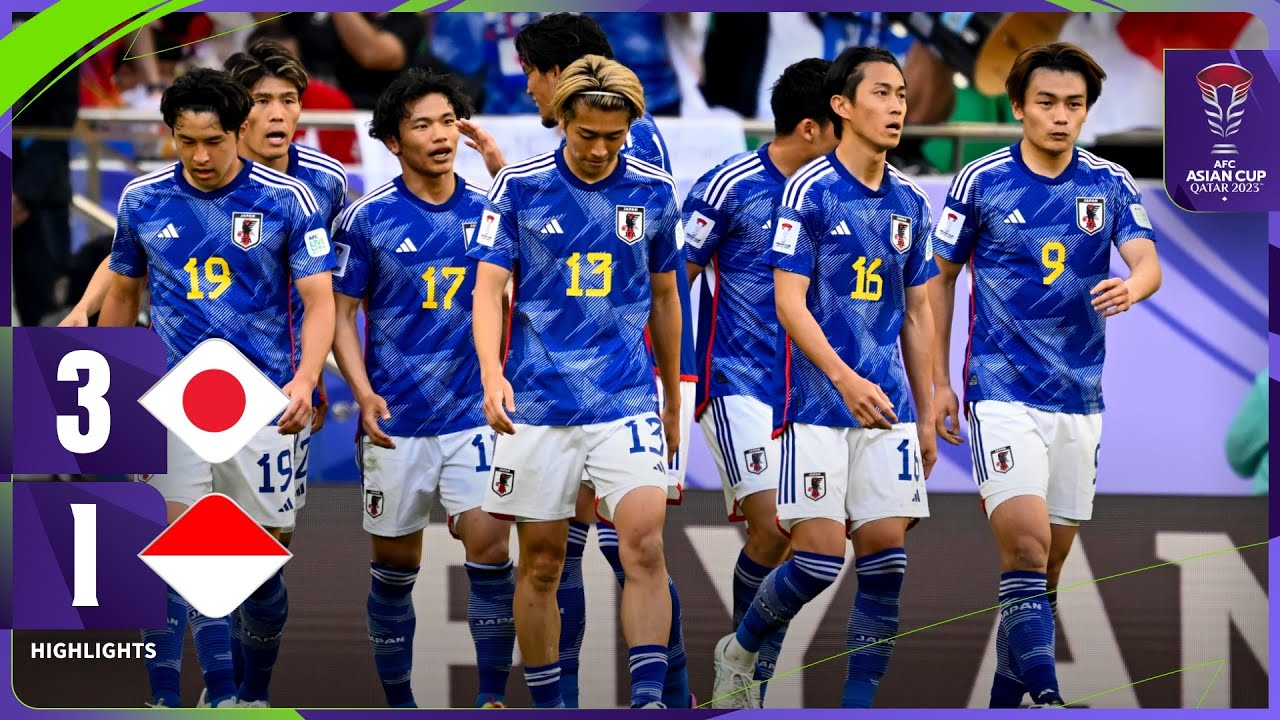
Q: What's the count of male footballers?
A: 8